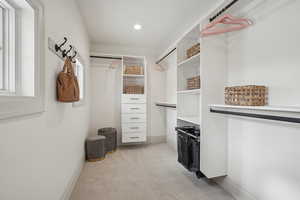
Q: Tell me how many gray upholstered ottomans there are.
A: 2